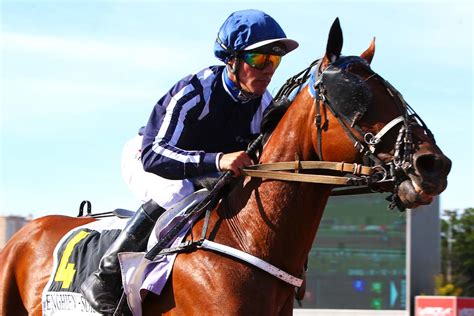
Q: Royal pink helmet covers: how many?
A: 0